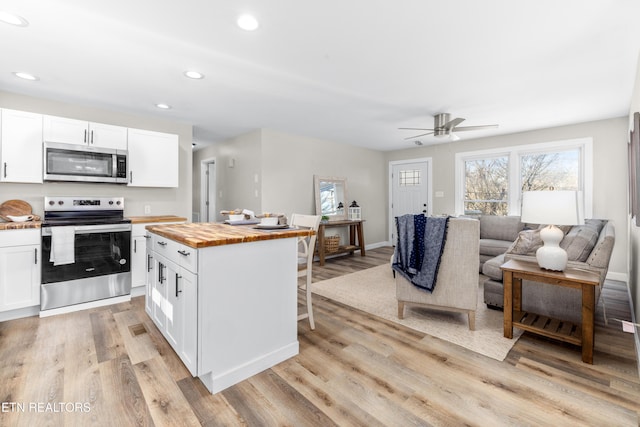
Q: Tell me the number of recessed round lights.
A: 5